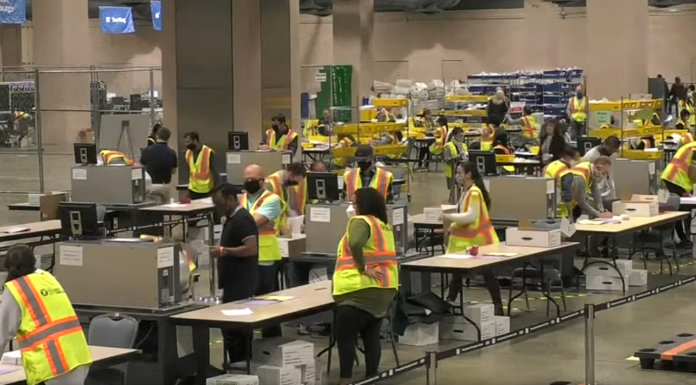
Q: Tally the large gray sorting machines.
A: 6